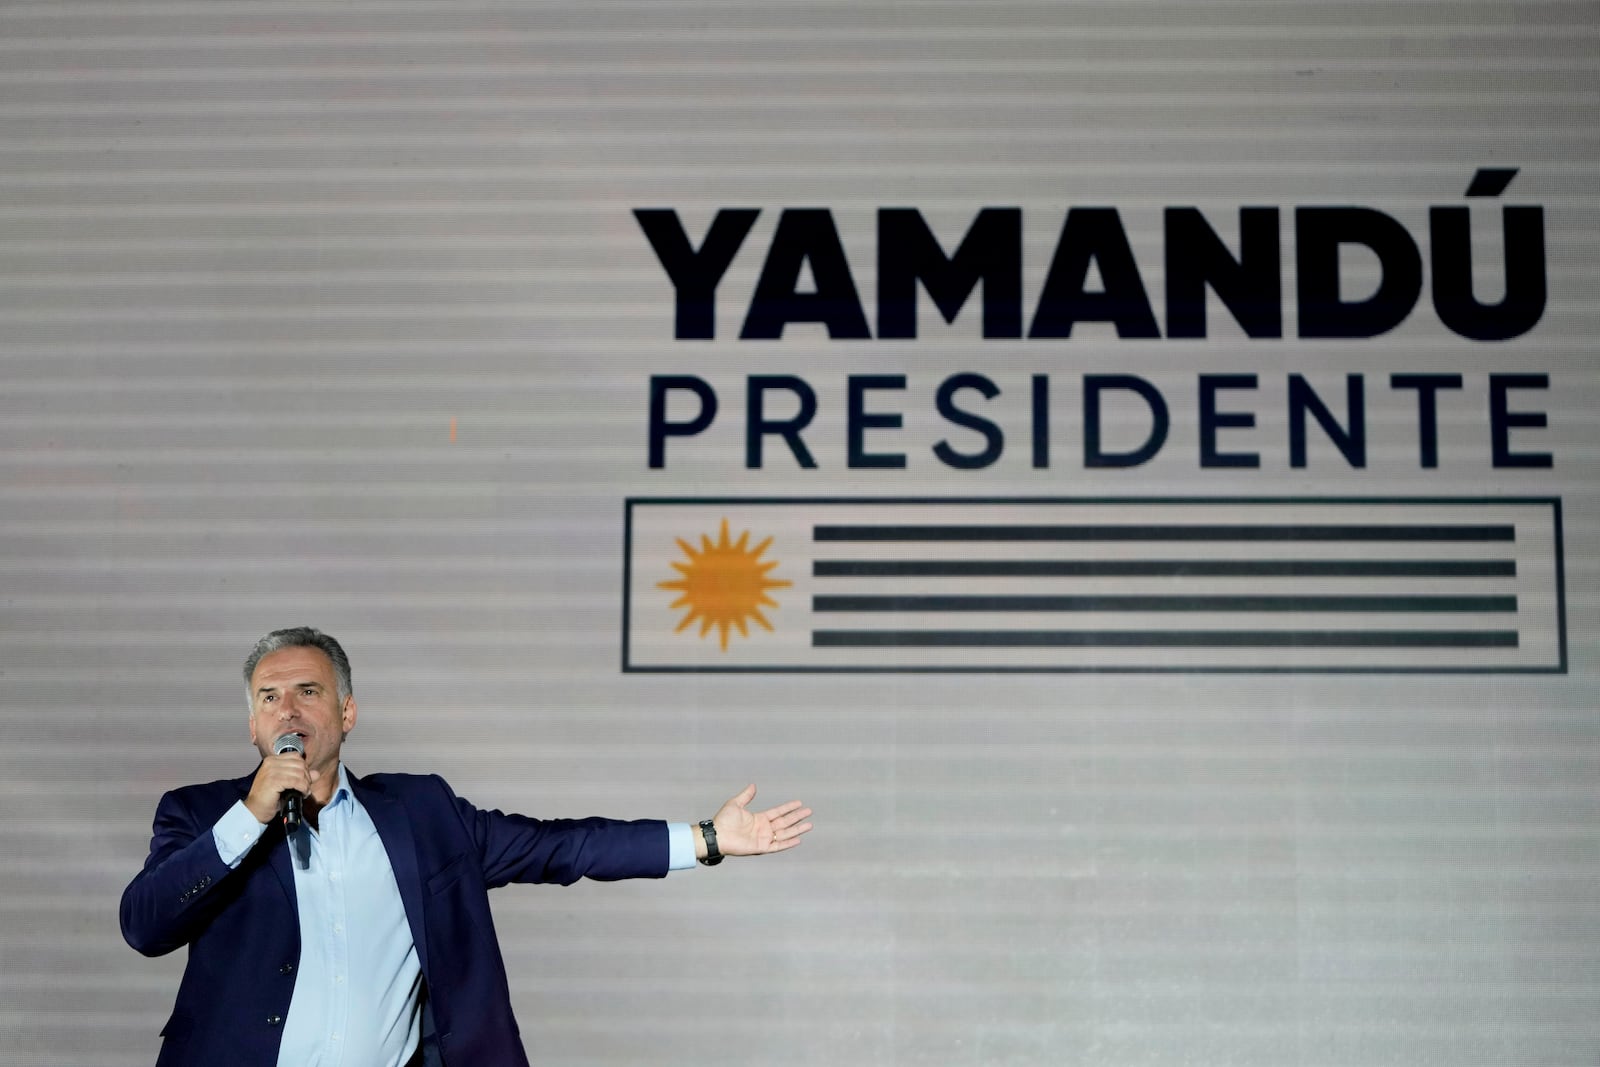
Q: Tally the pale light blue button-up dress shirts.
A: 1